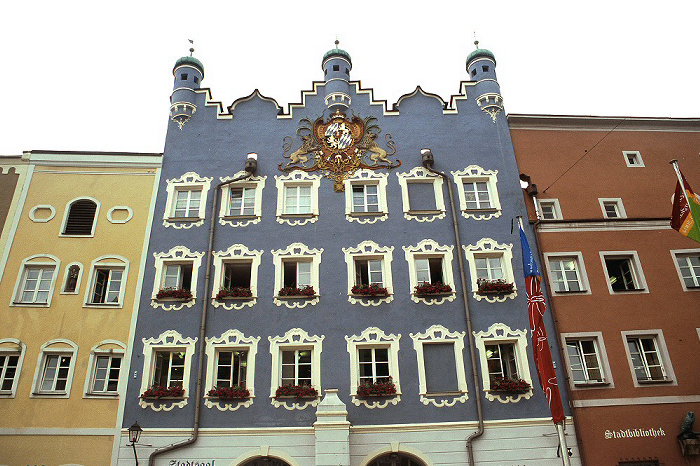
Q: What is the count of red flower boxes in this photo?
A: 11